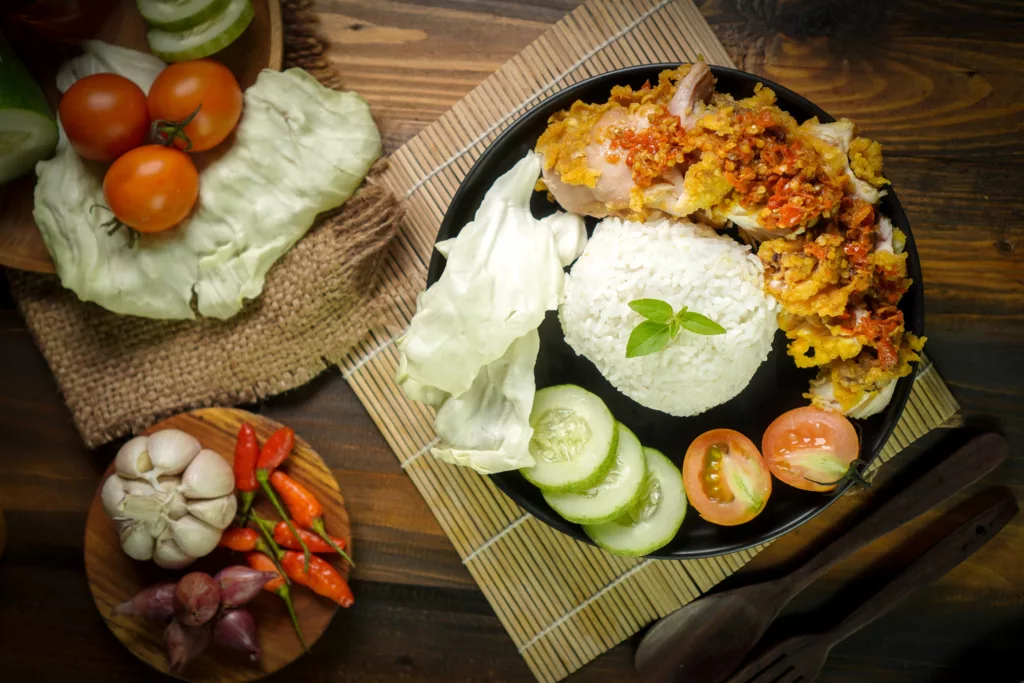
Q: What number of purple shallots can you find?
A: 5